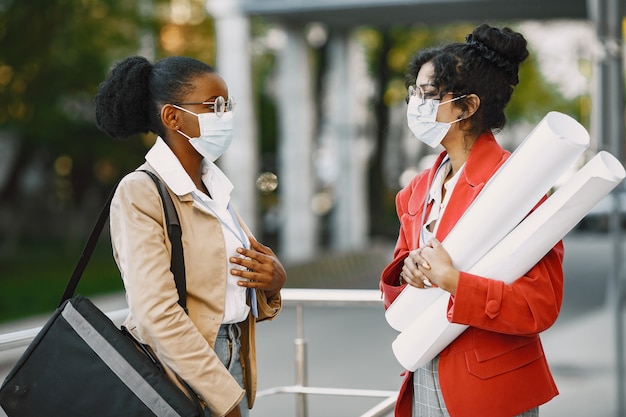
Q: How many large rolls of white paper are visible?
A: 2